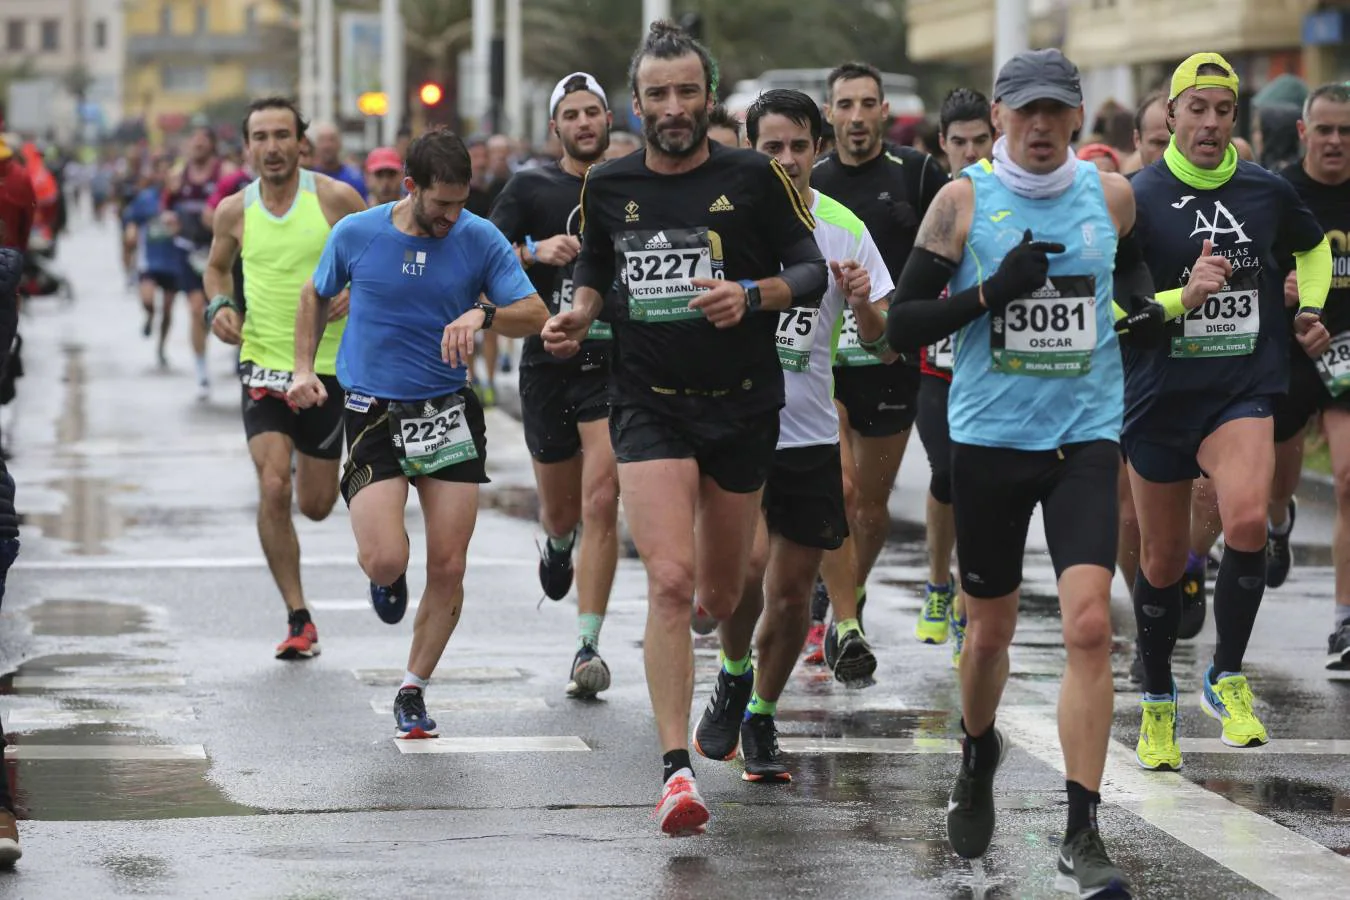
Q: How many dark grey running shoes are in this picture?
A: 2